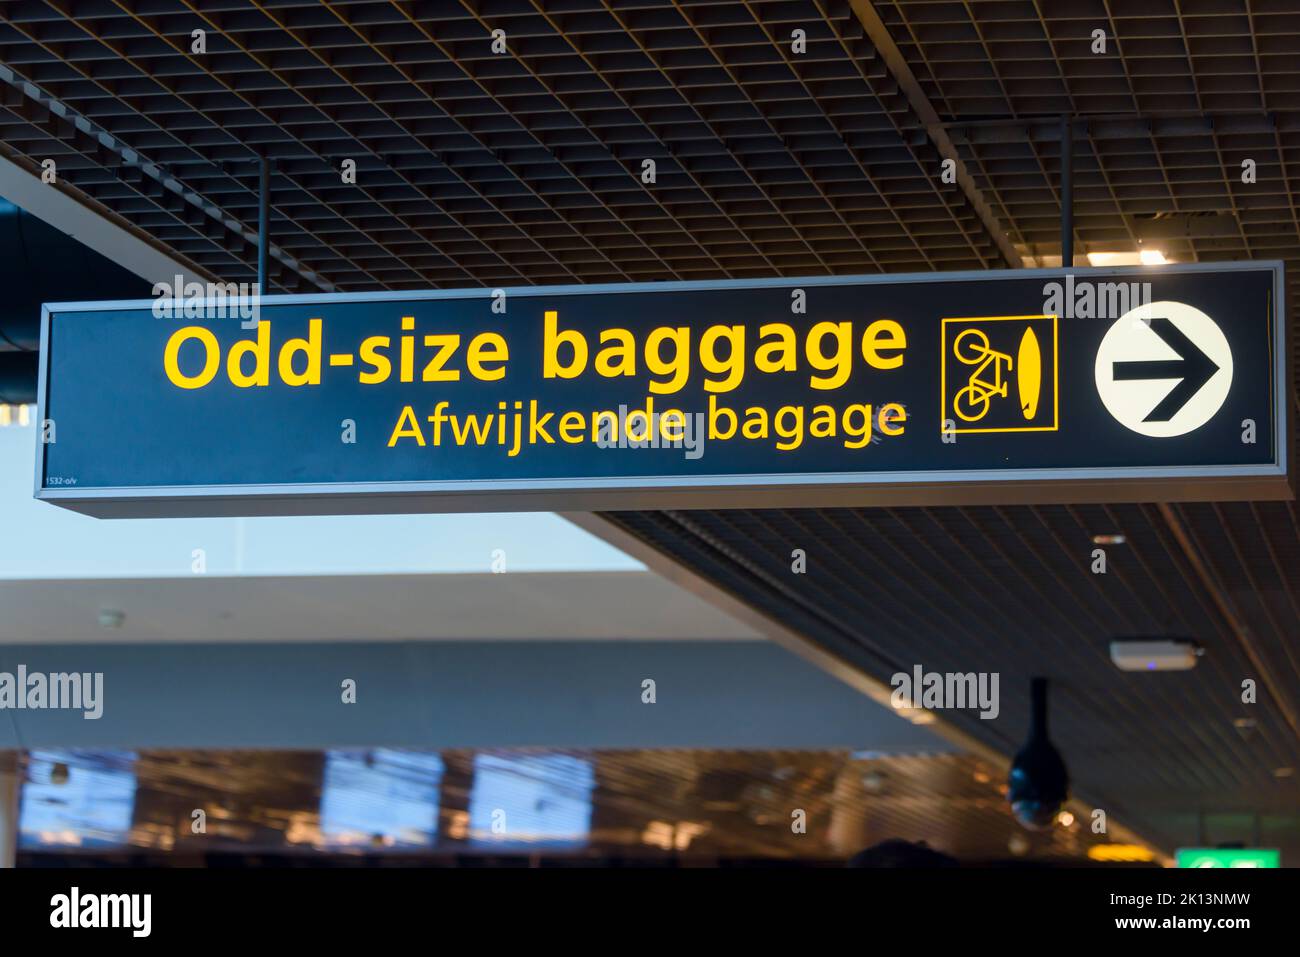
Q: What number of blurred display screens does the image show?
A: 3